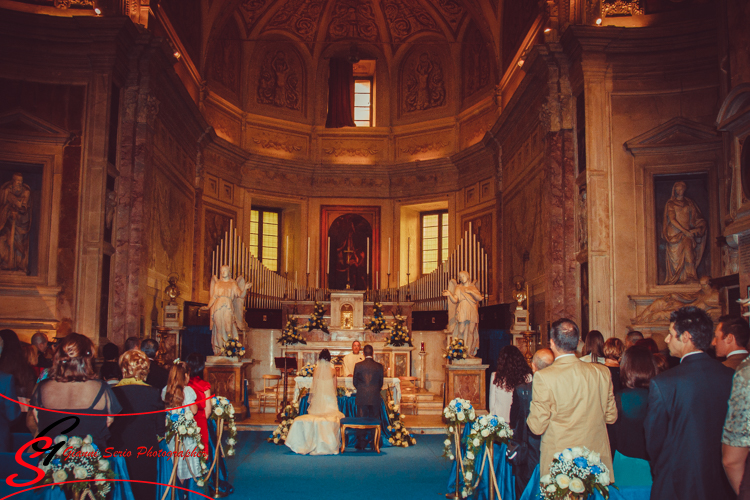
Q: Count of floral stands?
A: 6